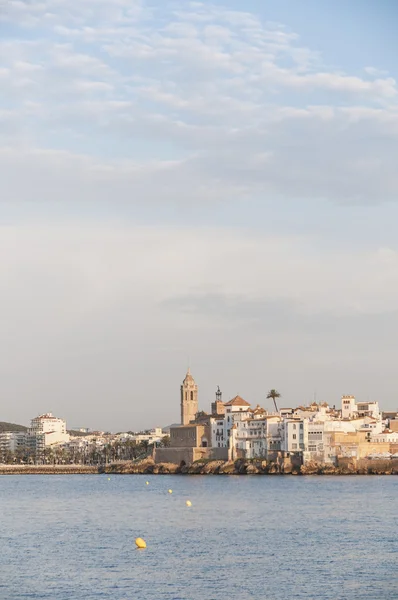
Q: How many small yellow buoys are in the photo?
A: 5